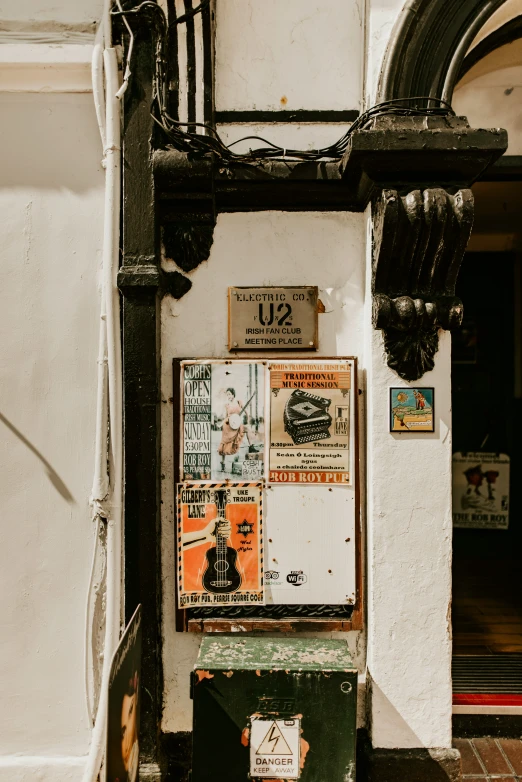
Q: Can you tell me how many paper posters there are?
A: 3